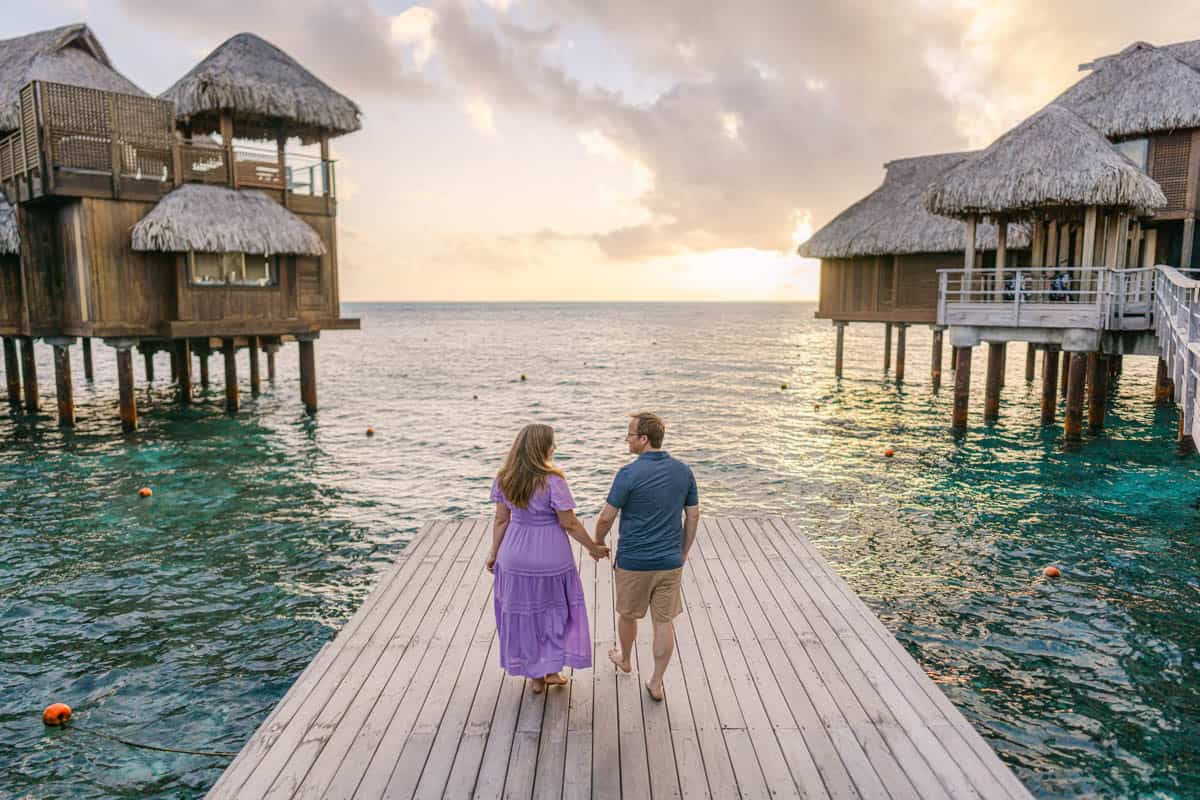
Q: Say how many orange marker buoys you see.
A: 5